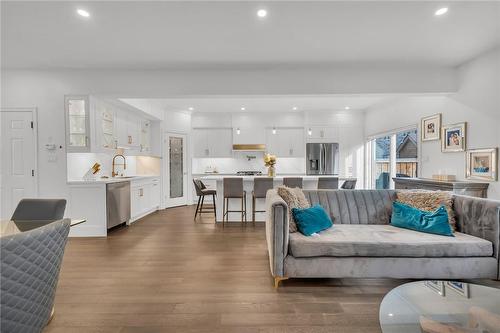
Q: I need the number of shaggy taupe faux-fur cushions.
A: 2